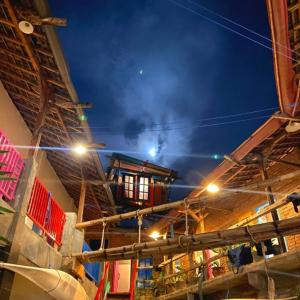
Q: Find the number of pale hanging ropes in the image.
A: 3